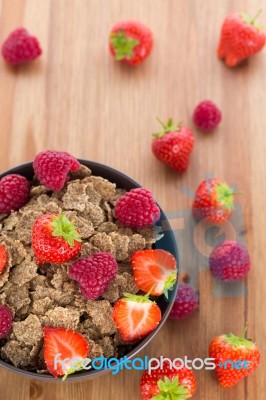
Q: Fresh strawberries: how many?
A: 11